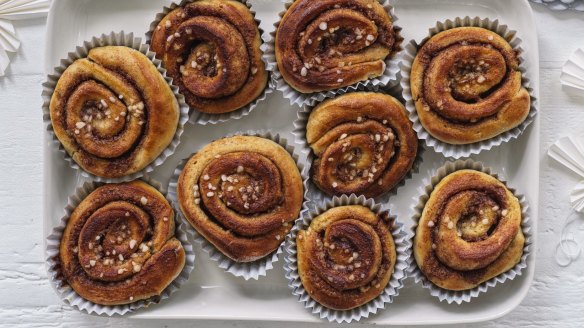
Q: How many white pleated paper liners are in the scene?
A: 9